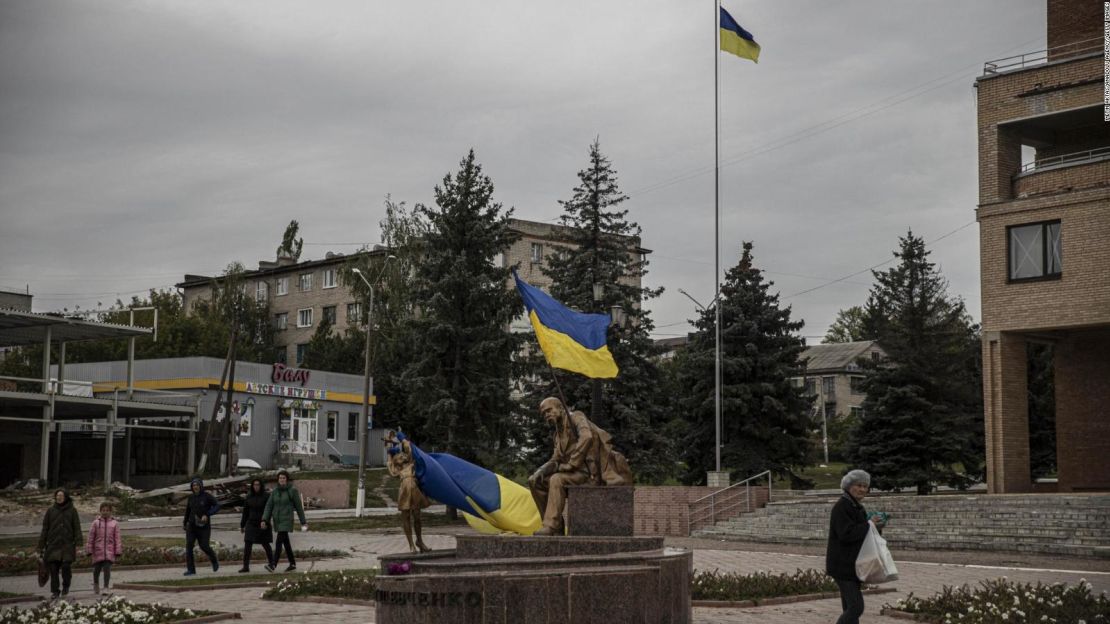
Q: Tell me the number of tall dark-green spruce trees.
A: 4